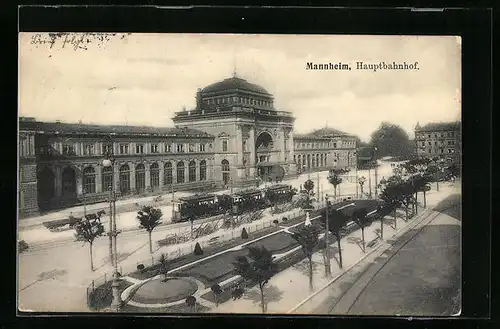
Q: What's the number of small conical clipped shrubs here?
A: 2